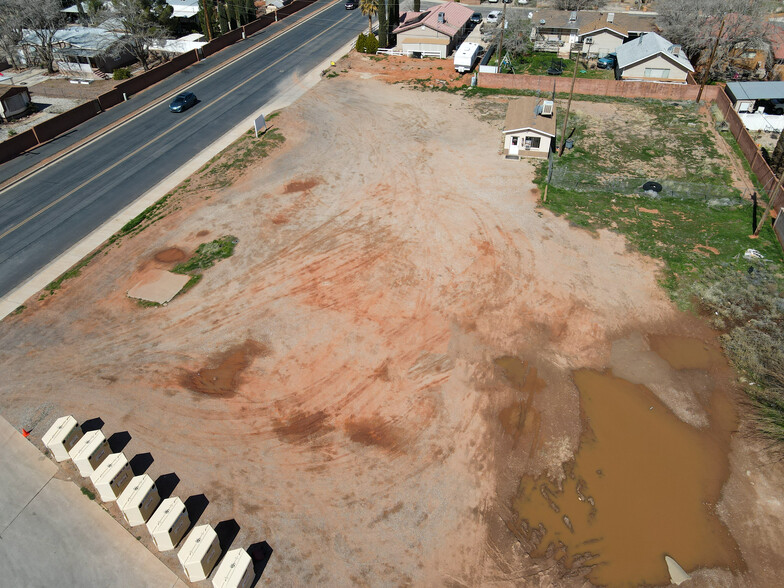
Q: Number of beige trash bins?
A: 7